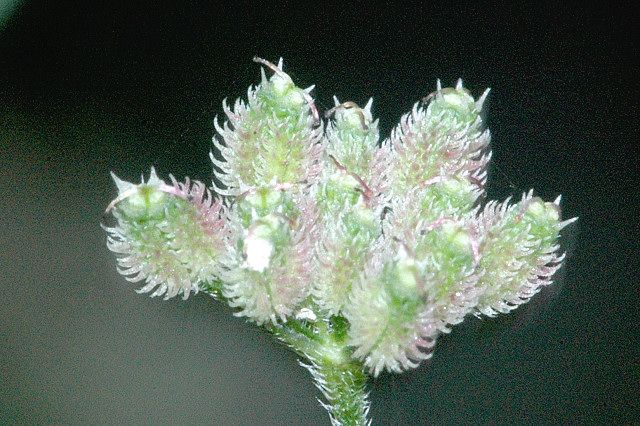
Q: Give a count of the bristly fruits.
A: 12